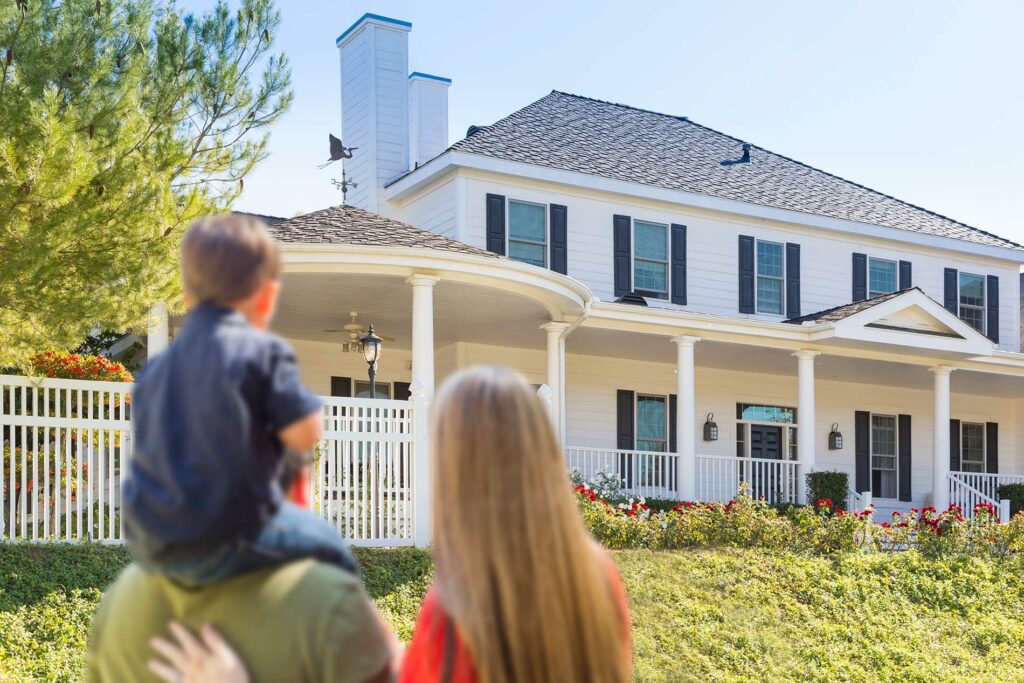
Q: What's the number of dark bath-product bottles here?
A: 0